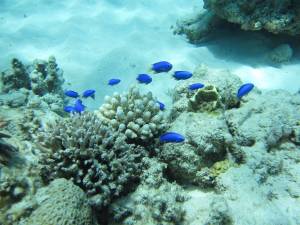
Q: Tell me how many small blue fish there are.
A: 12